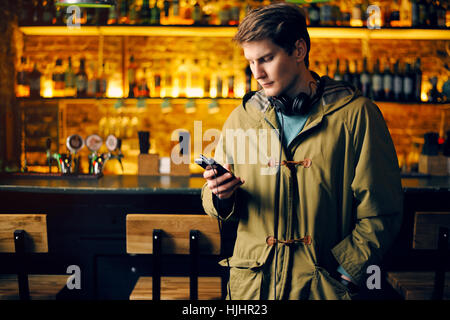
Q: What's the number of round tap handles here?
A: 3